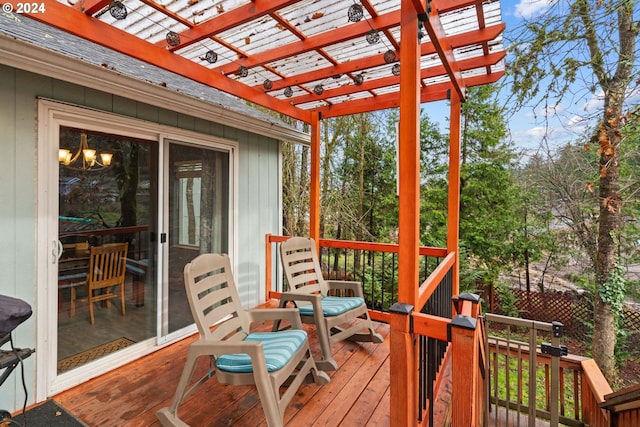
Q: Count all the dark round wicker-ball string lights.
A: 12